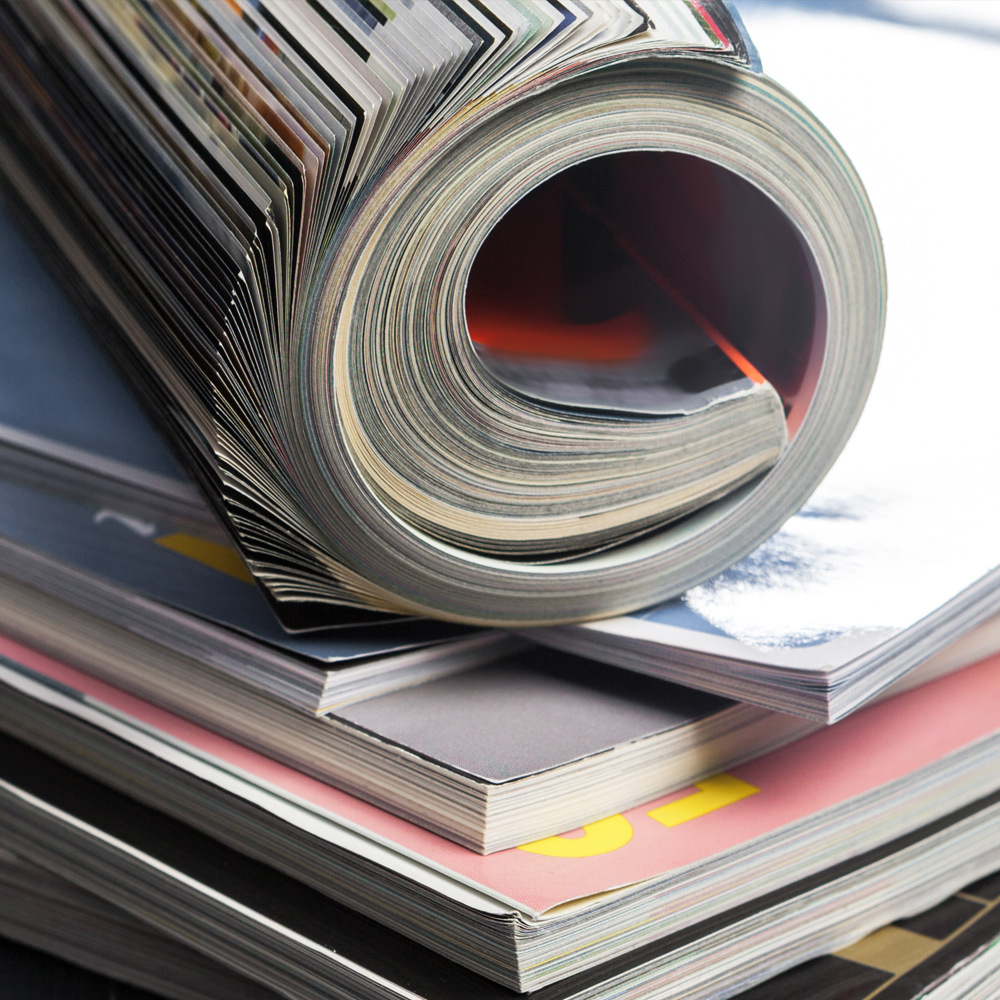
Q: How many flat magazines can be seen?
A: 6